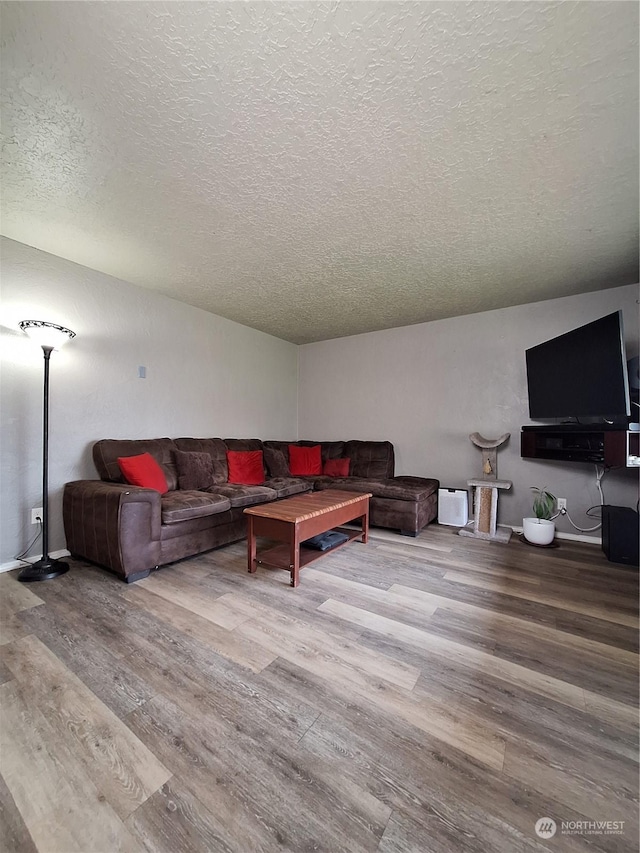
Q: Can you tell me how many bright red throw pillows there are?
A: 4